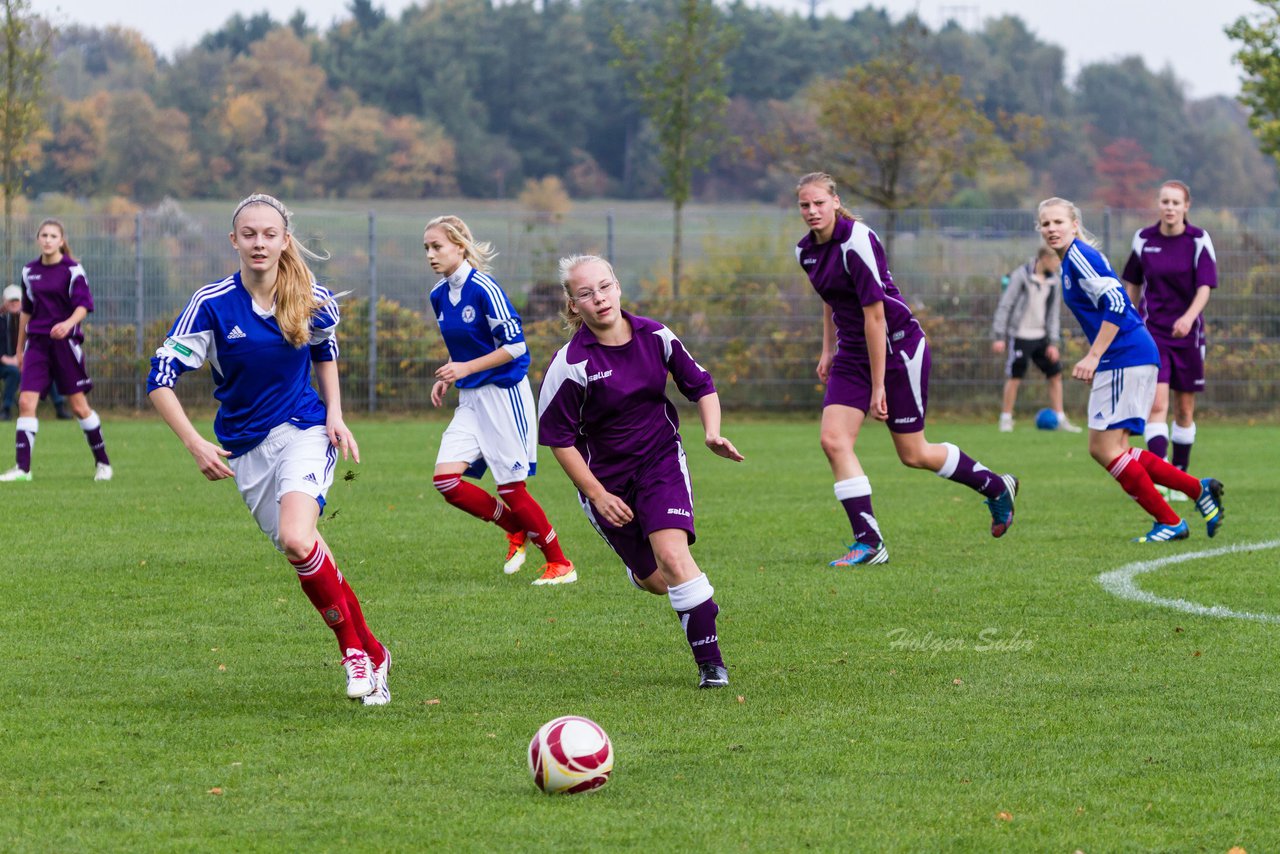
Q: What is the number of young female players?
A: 7